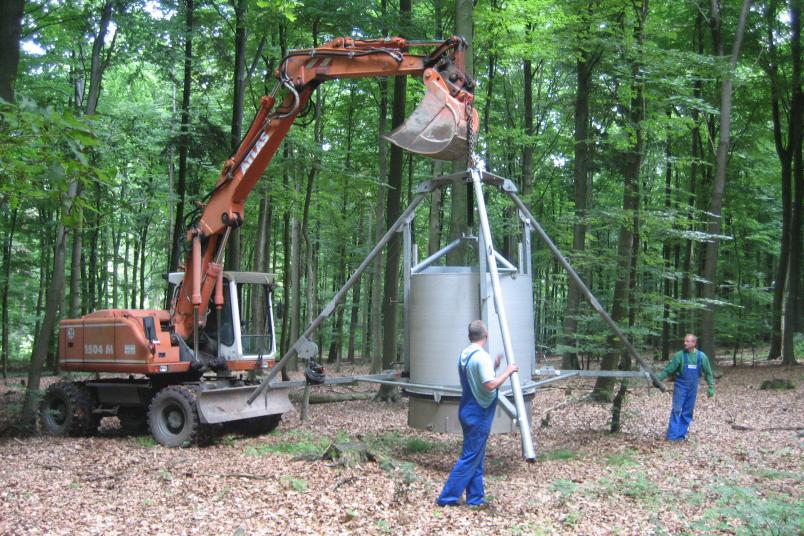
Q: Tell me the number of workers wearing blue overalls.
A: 2